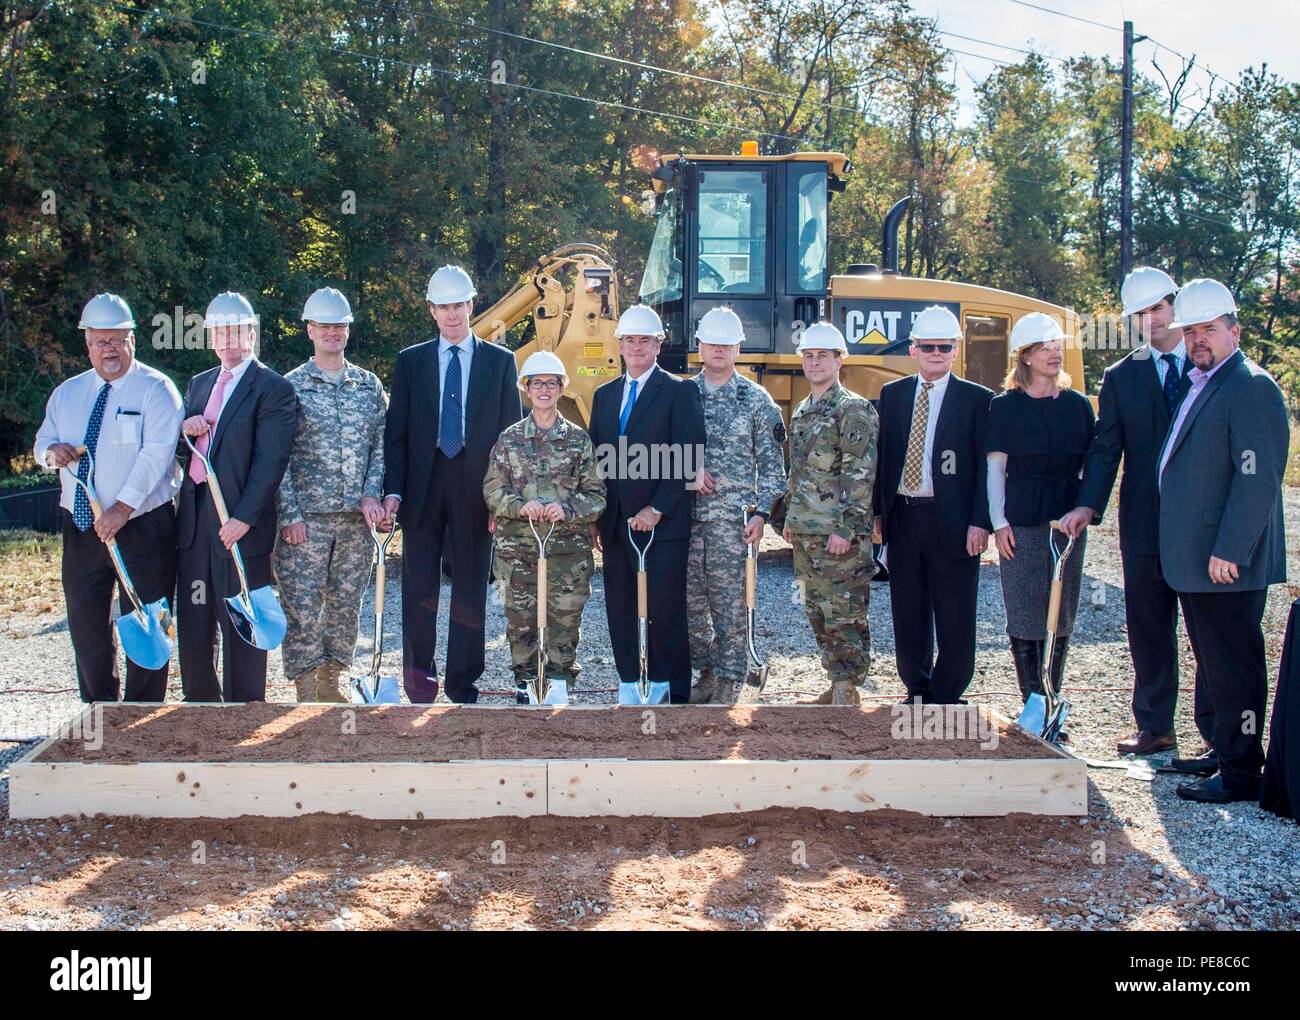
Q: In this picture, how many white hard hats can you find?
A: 12